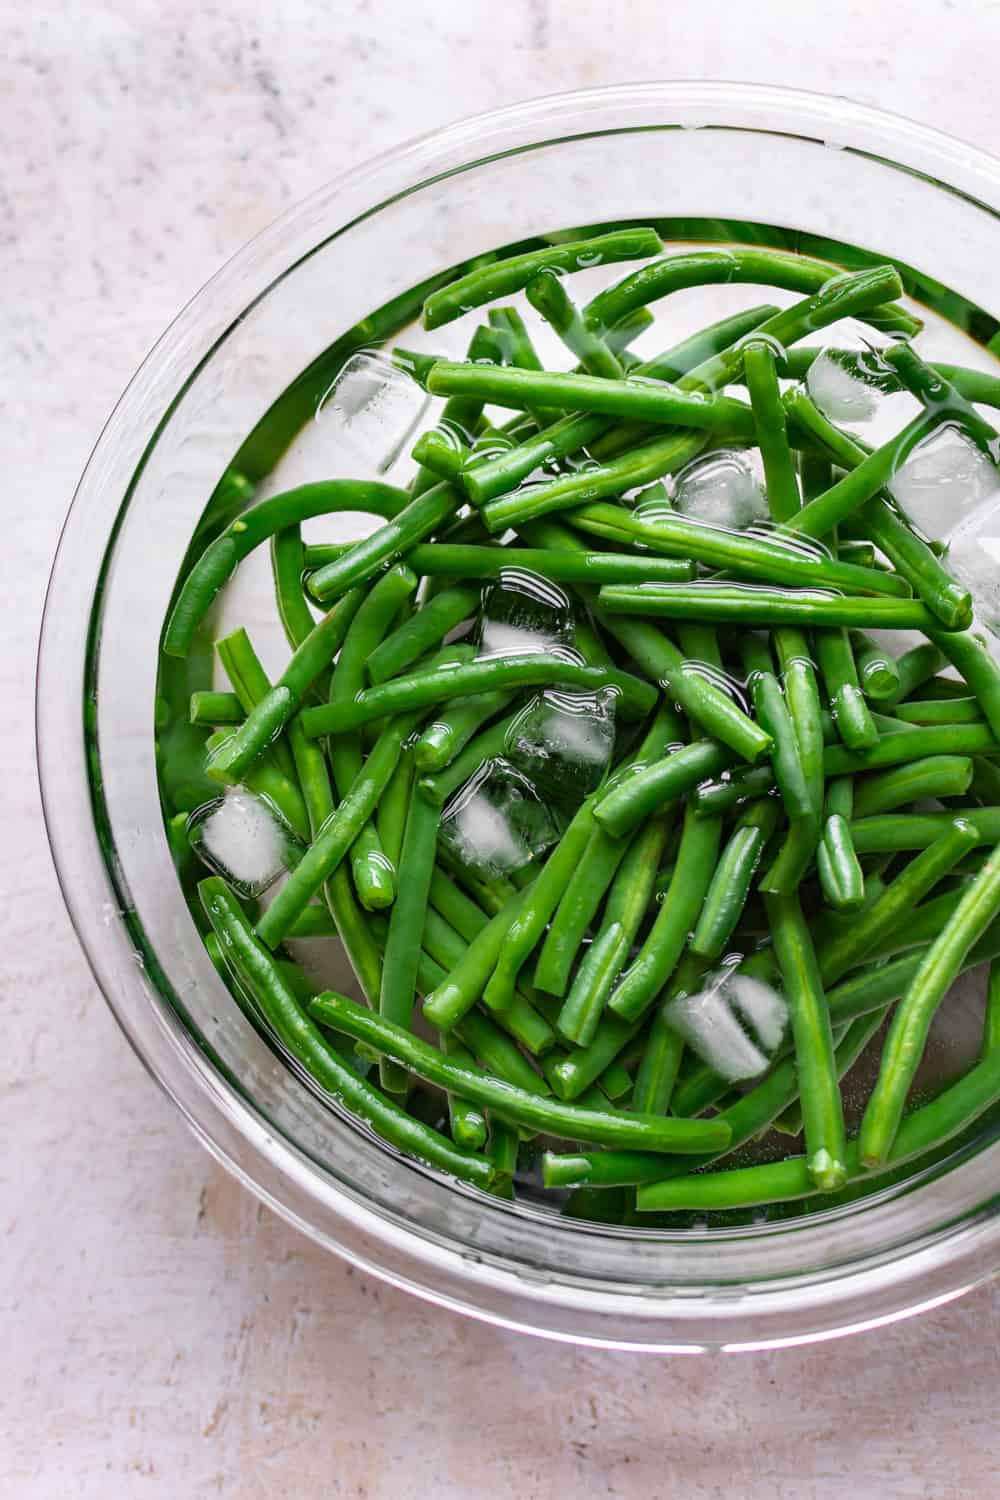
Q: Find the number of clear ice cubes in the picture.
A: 10